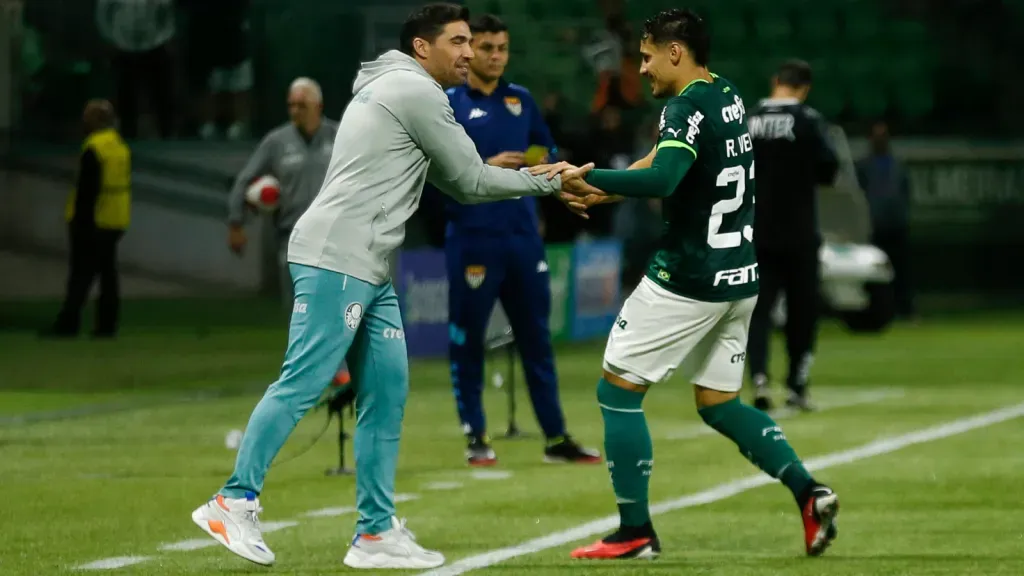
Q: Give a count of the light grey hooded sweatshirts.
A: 1